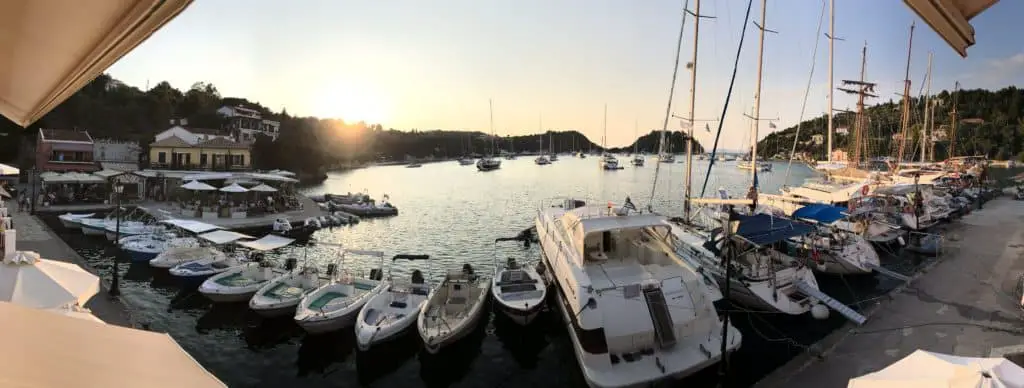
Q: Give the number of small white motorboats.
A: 12